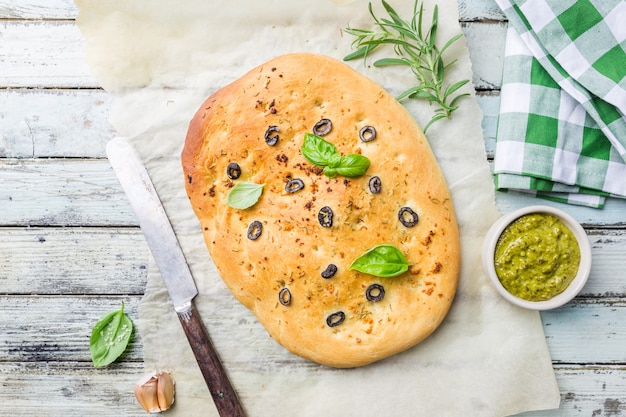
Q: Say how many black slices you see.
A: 13